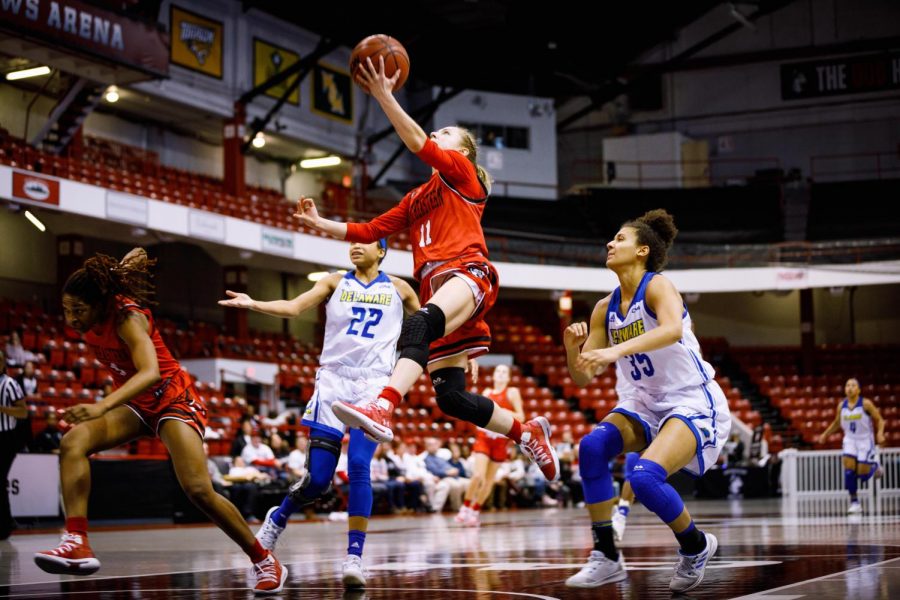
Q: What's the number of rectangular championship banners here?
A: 3